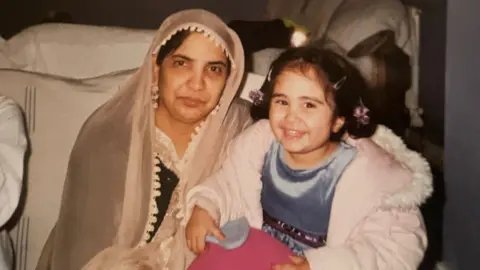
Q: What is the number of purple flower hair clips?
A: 2